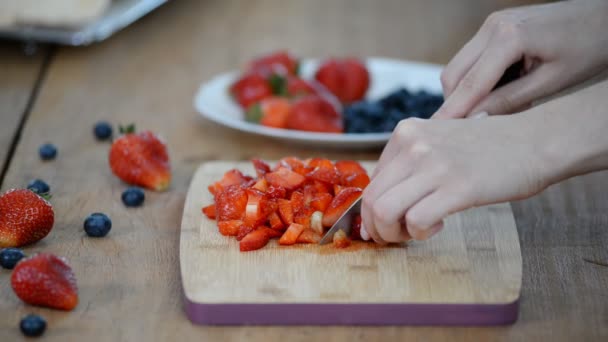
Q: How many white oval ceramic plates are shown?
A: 1